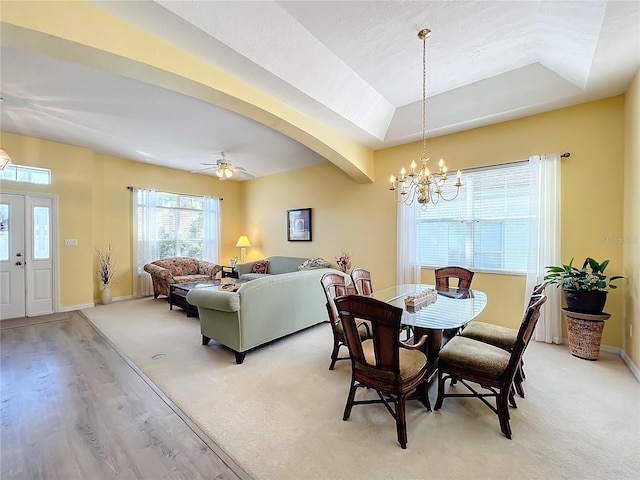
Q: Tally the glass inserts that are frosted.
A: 2